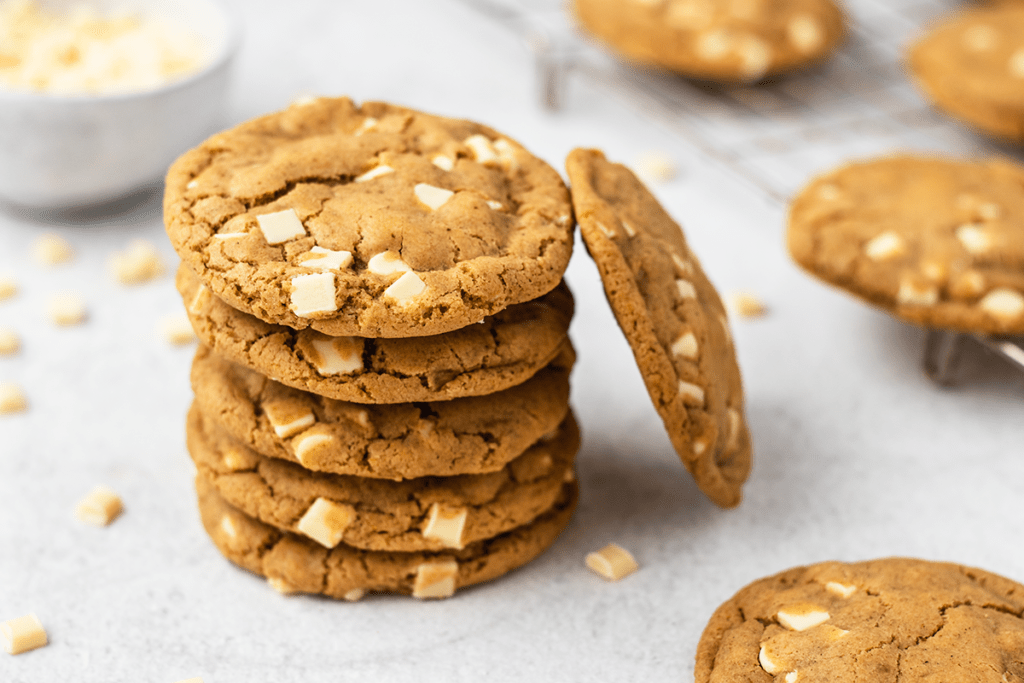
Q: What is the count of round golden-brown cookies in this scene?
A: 10